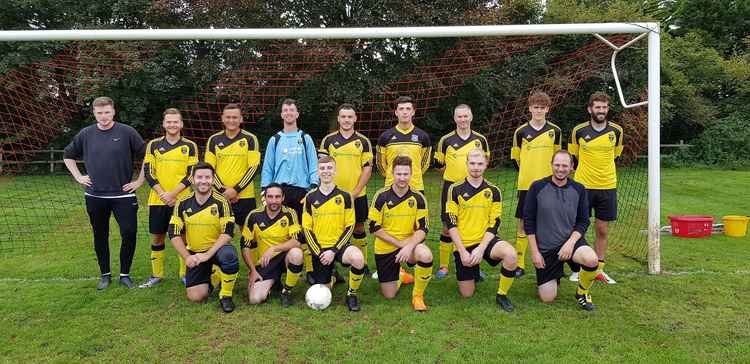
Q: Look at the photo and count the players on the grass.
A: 15